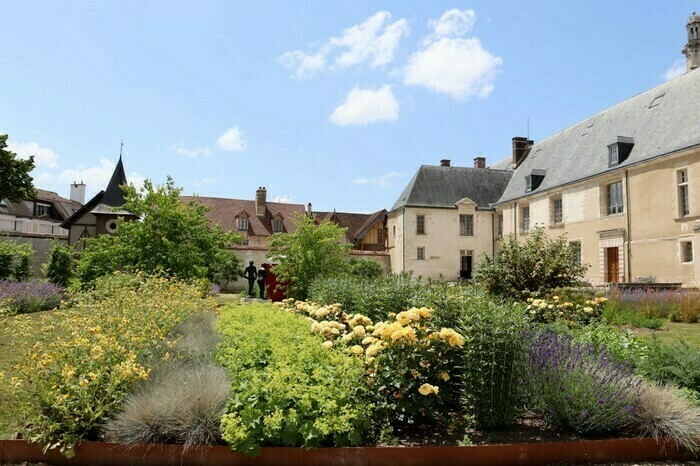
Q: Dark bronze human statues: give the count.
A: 2